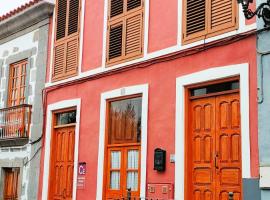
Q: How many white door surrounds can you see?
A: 3